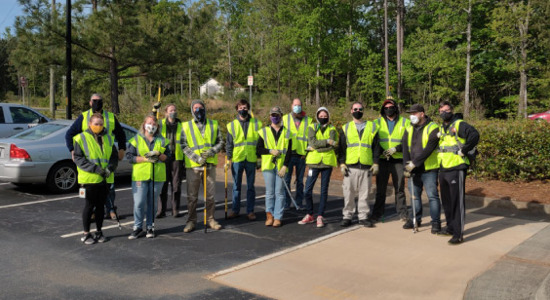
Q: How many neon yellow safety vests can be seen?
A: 13